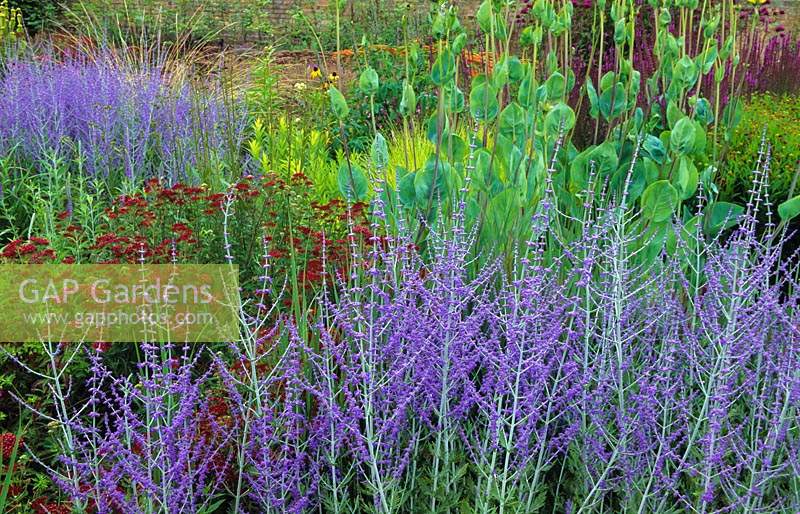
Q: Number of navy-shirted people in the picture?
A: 0